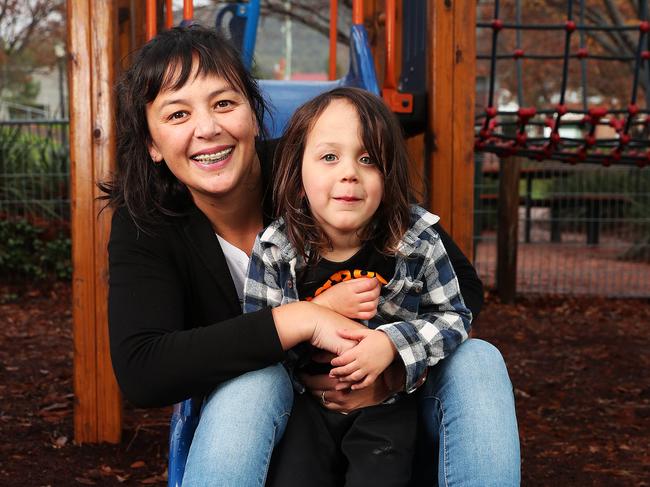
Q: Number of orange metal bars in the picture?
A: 6